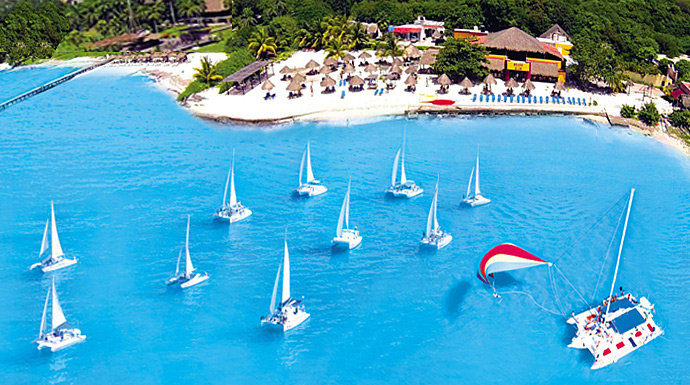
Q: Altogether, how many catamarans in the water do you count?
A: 11